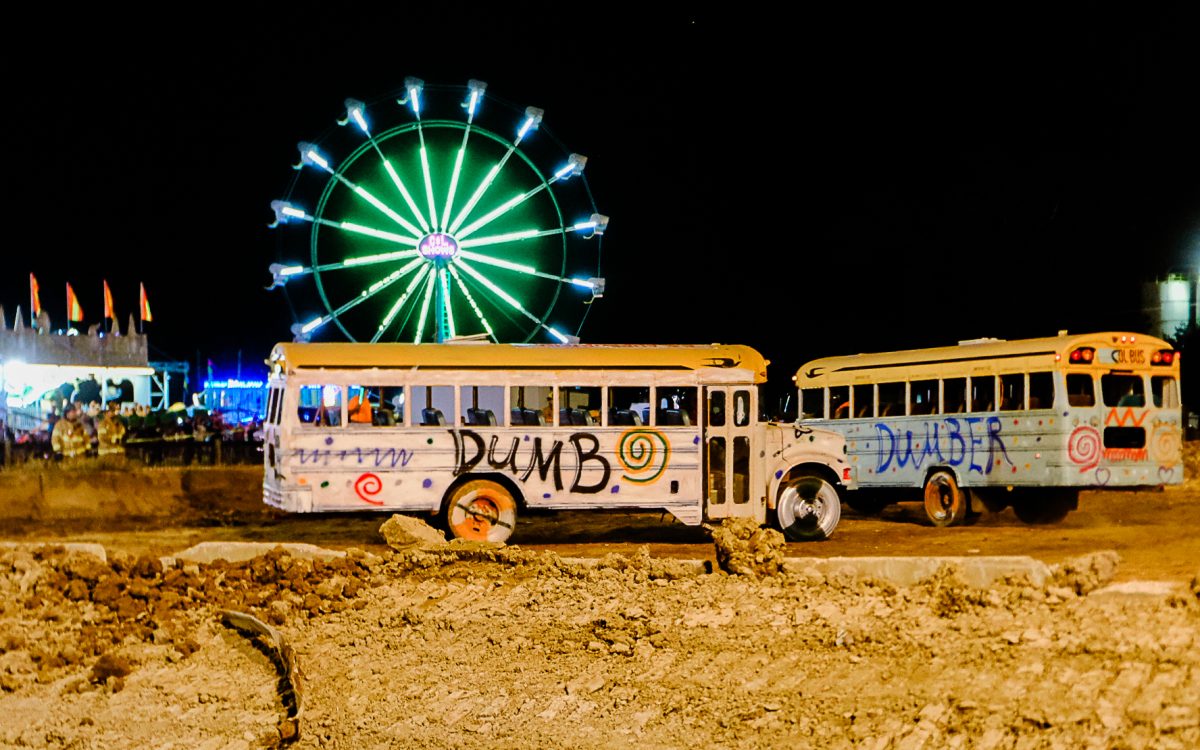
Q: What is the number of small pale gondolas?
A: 12